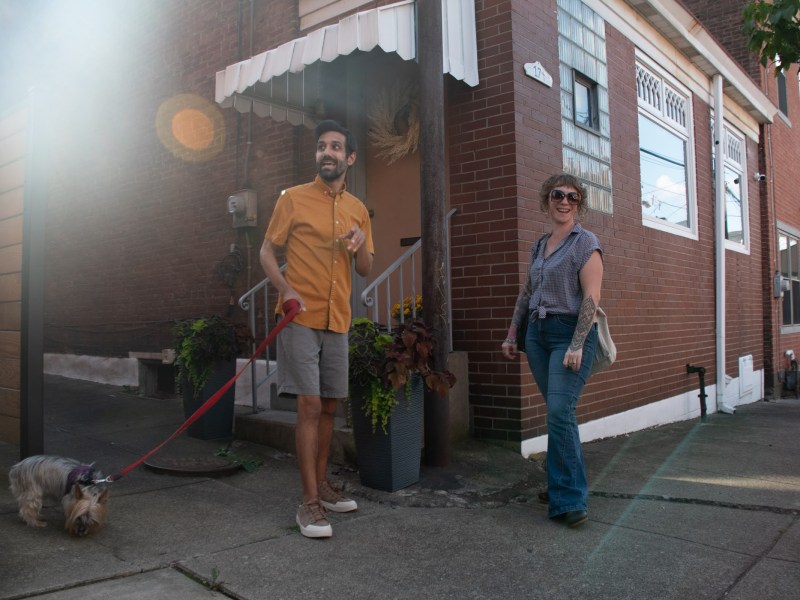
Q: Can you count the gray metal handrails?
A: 2